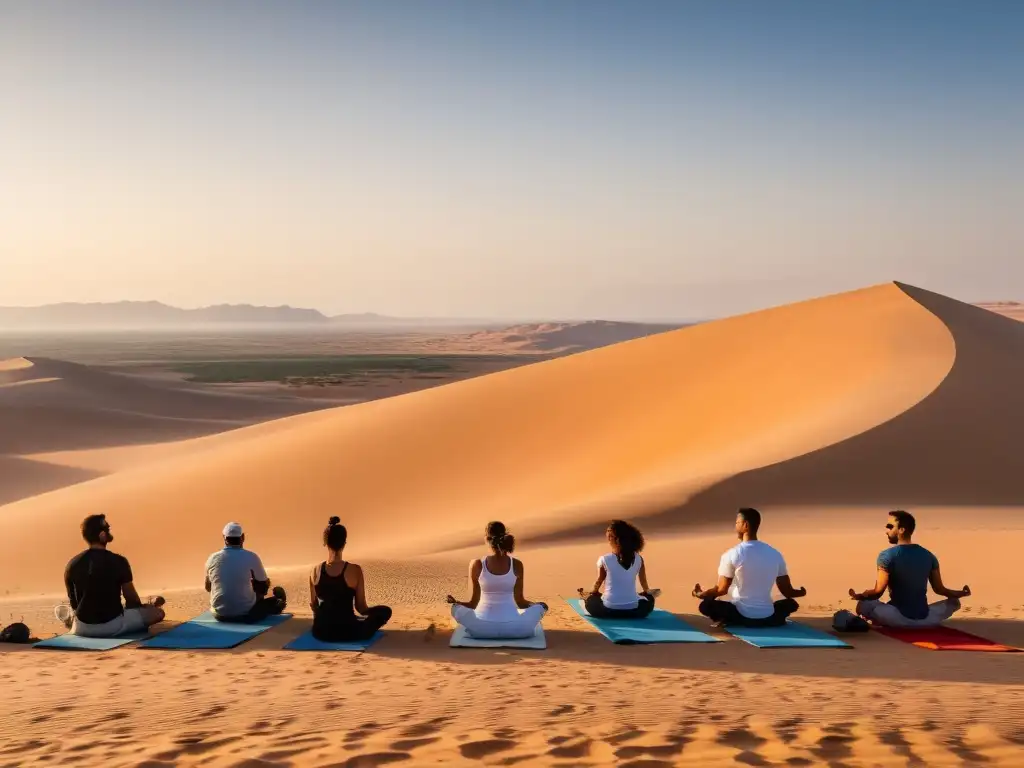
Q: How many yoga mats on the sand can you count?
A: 7